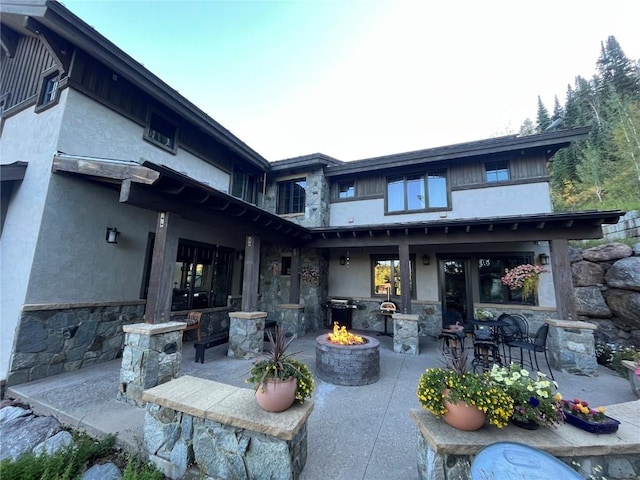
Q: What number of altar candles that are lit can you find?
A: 0